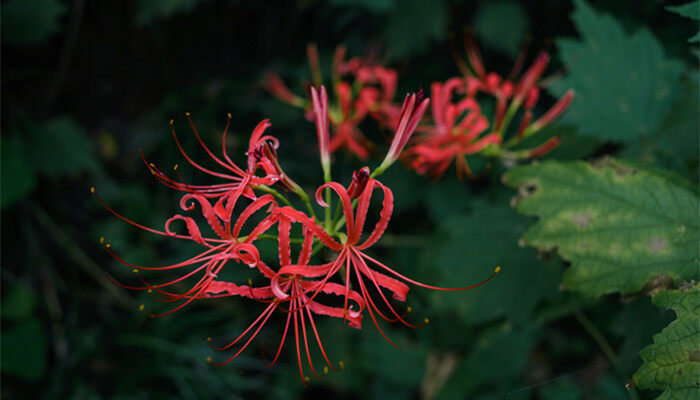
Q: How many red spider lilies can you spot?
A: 3